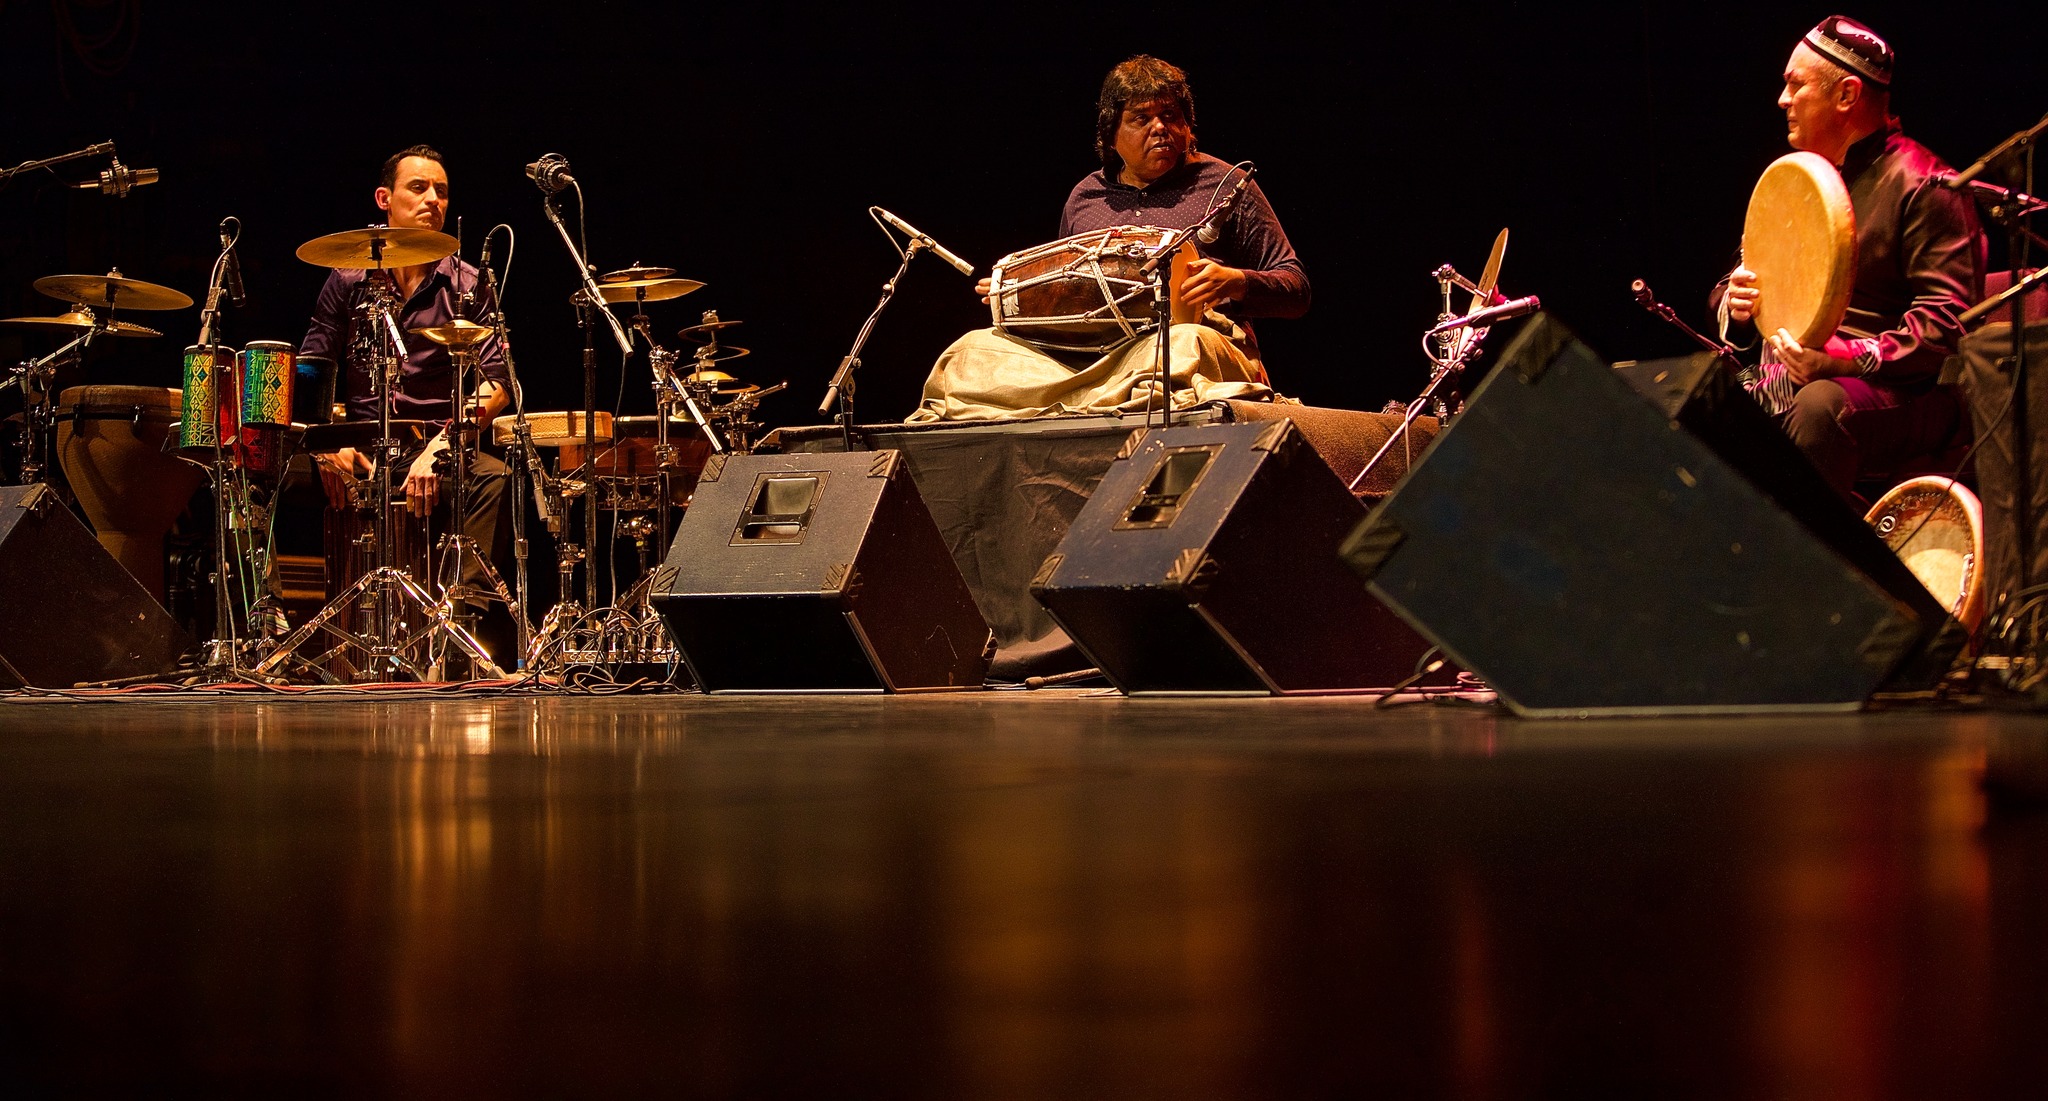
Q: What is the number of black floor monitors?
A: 5